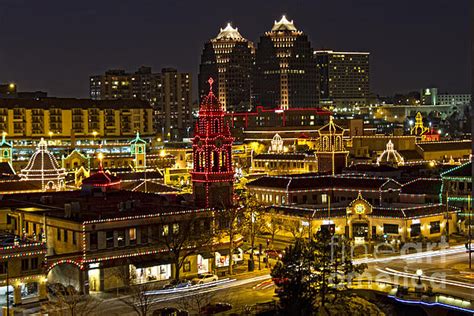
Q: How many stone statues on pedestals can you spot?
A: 0